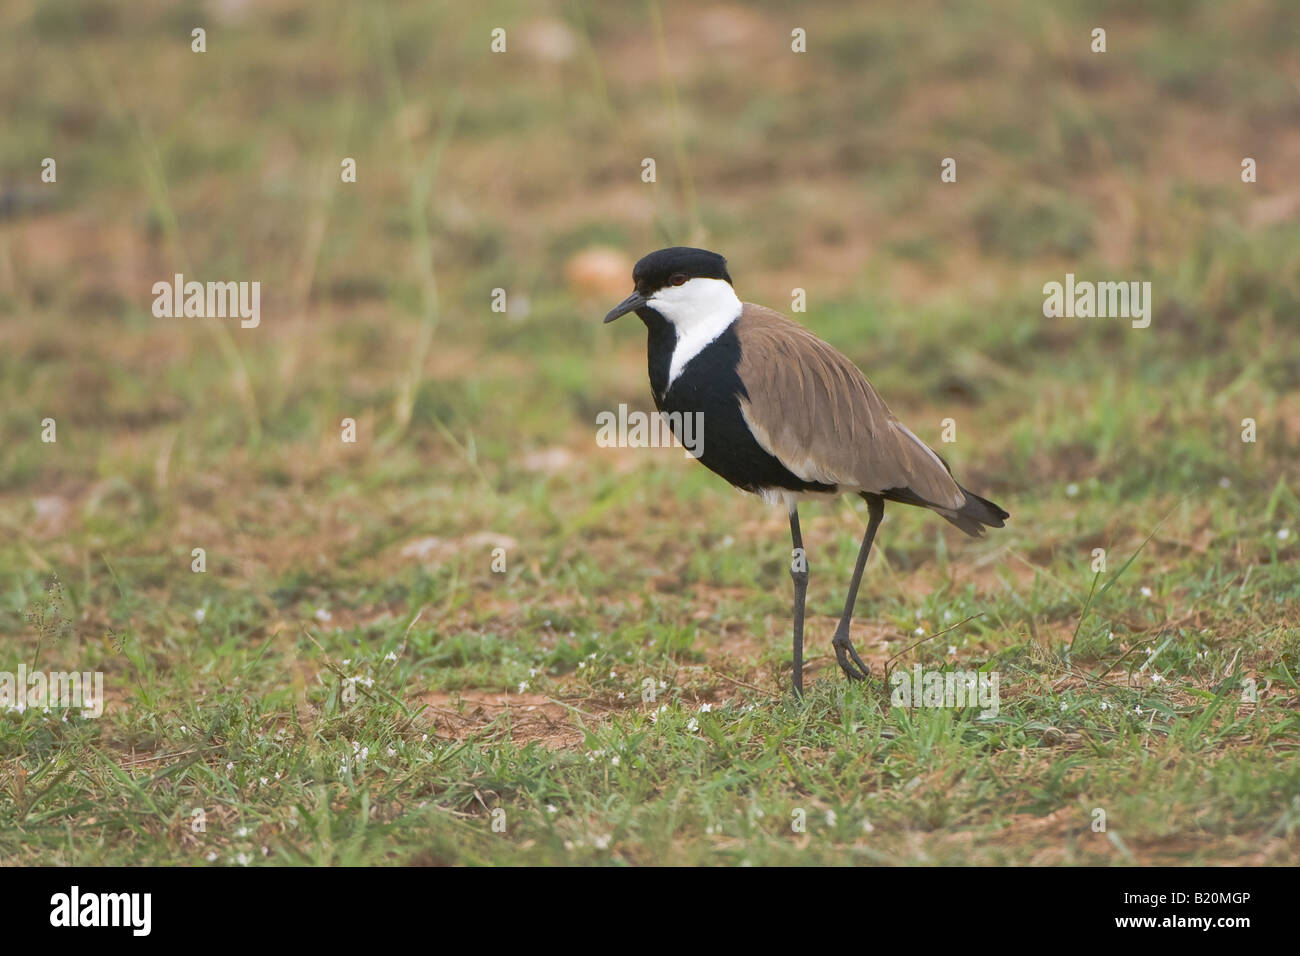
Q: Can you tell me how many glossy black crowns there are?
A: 1